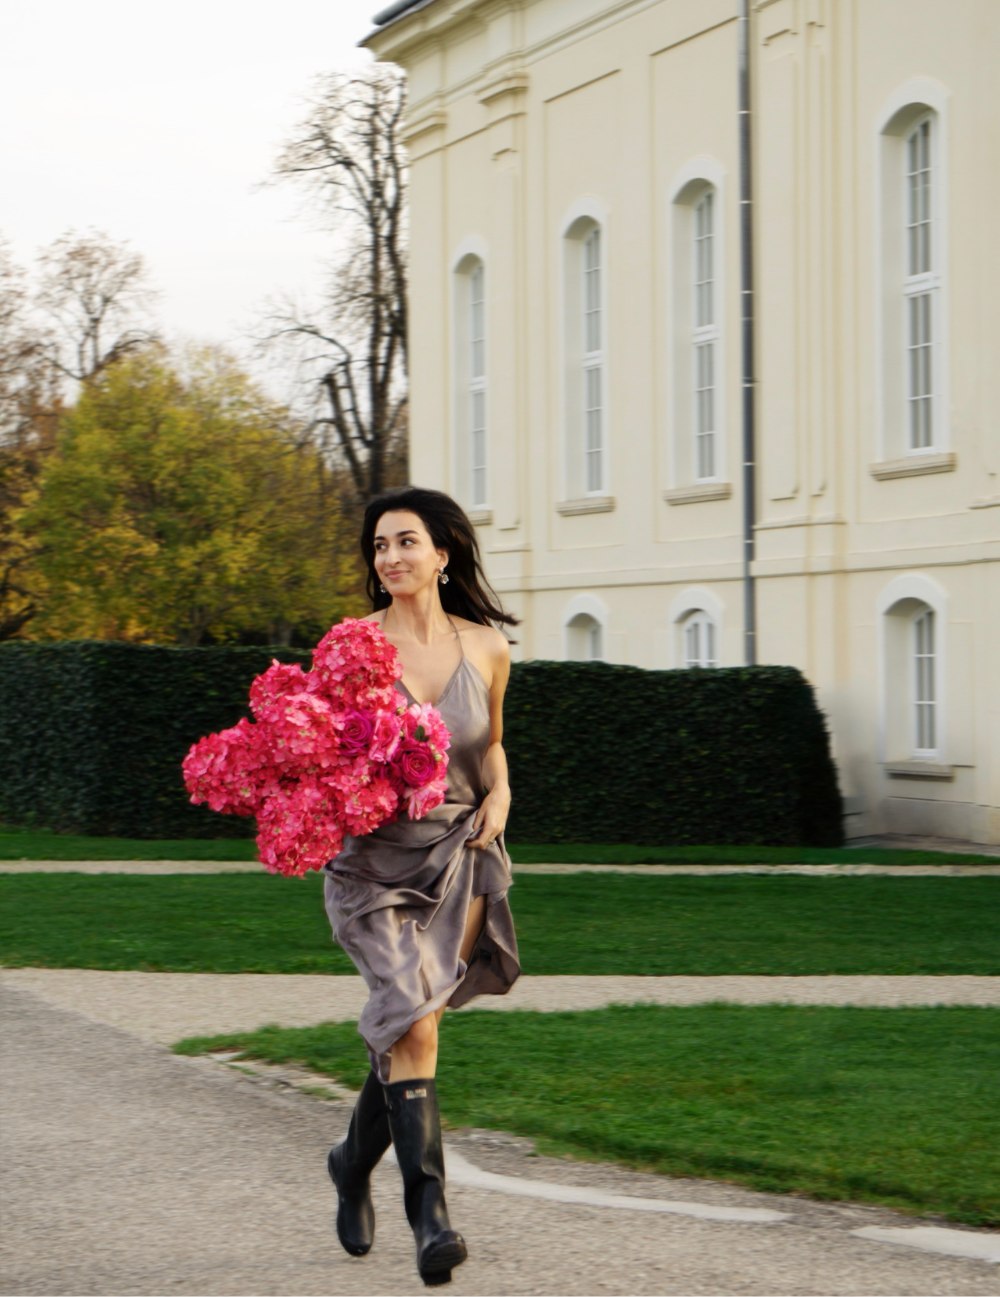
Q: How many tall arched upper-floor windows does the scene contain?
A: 4